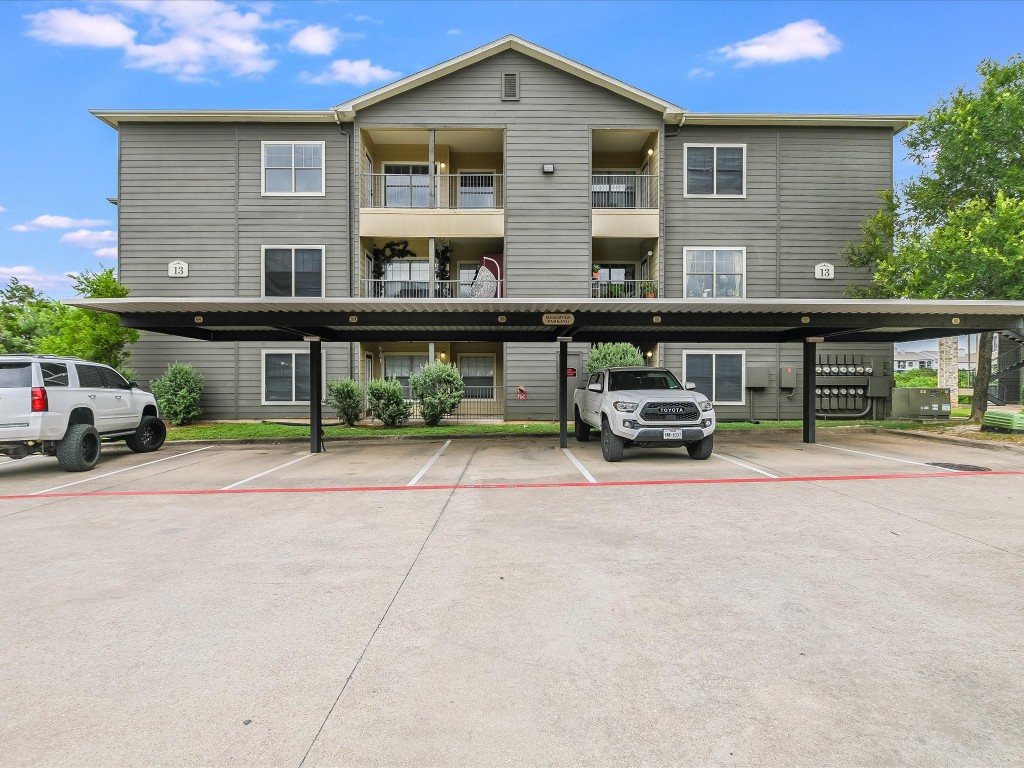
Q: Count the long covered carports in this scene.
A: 1